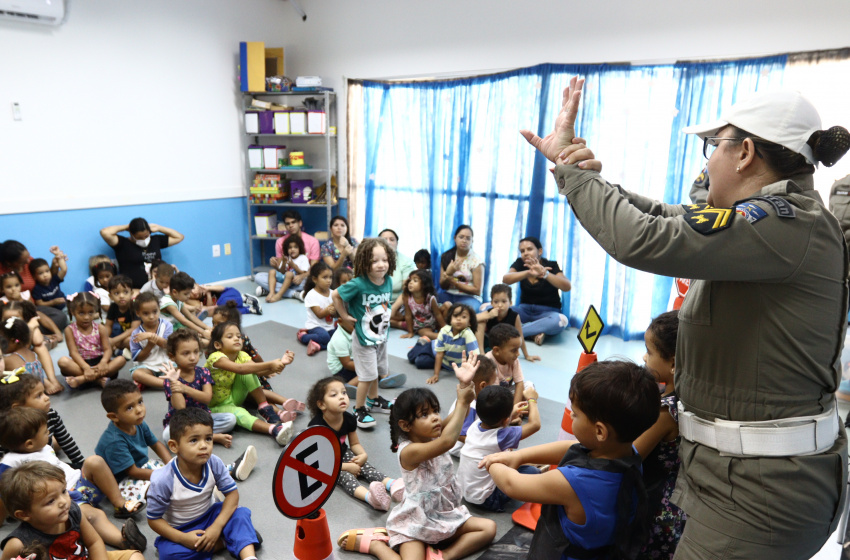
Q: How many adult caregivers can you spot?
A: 7